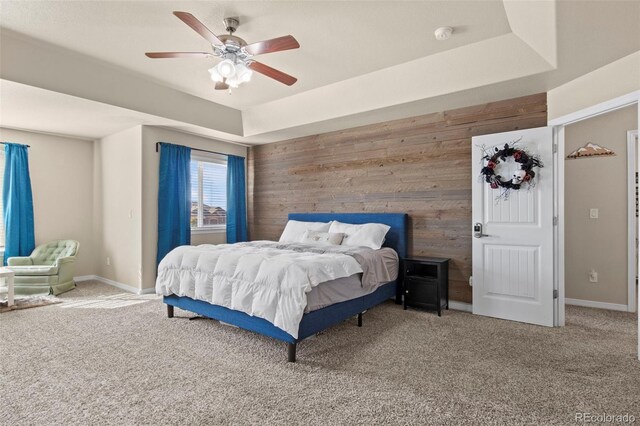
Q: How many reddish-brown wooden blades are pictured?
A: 5